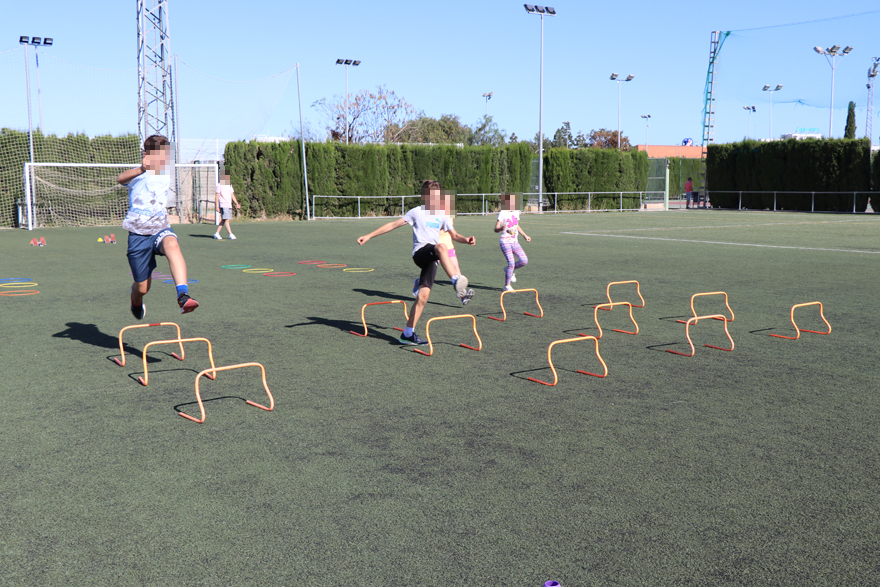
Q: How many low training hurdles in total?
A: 12